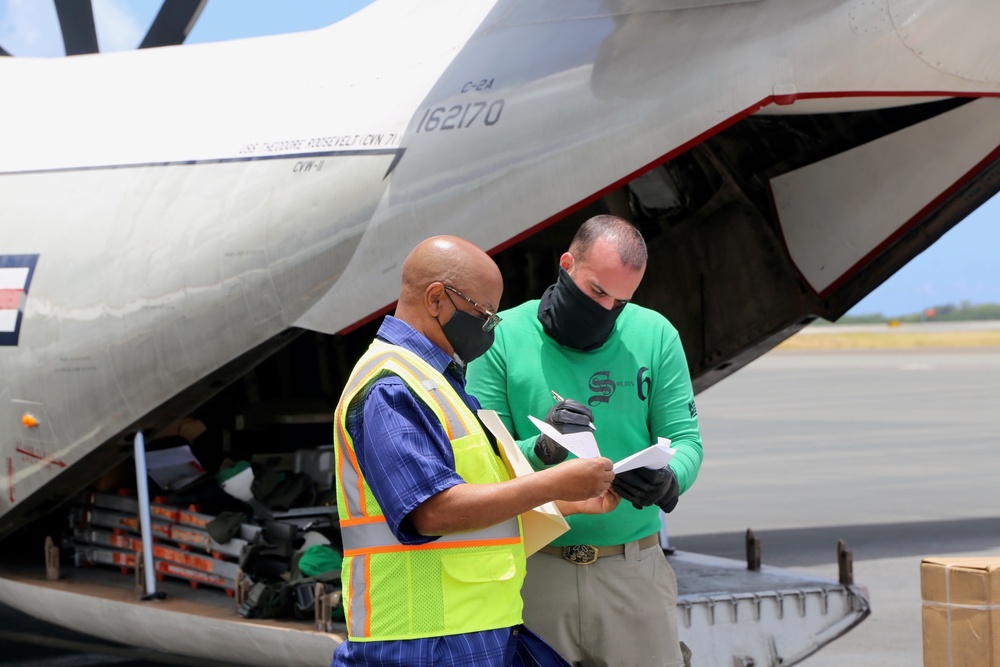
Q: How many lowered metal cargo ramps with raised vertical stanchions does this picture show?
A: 1